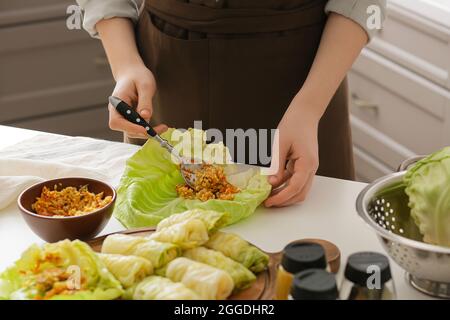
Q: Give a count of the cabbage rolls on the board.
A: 8